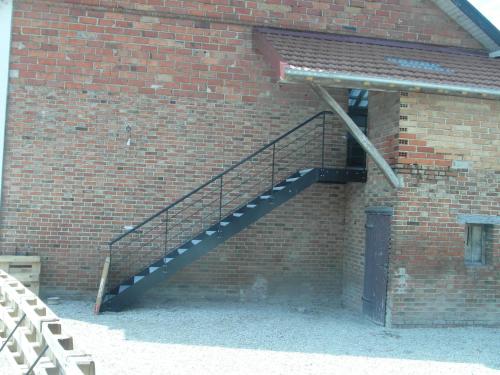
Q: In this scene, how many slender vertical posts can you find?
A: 5